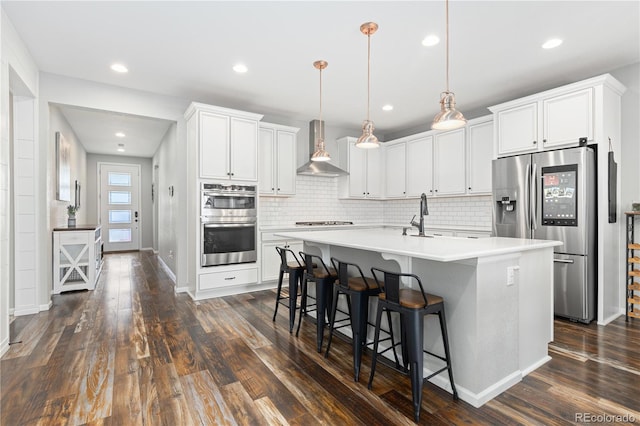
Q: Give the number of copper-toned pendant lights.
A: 3